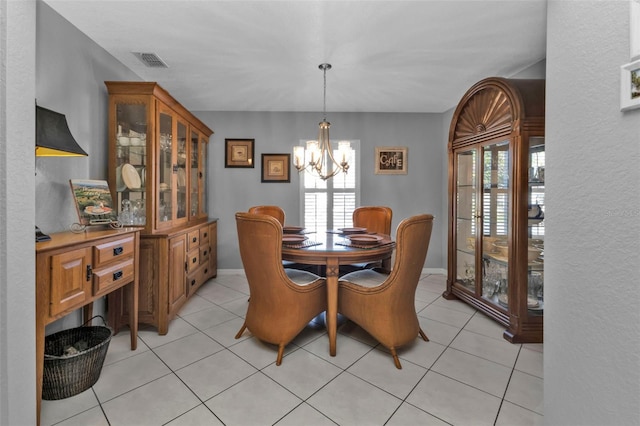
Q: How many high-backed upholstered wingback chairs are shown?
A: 4